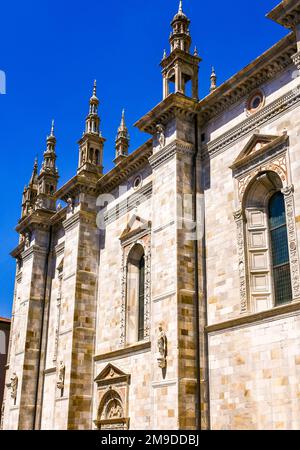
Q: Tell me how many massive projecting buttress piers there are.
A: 3